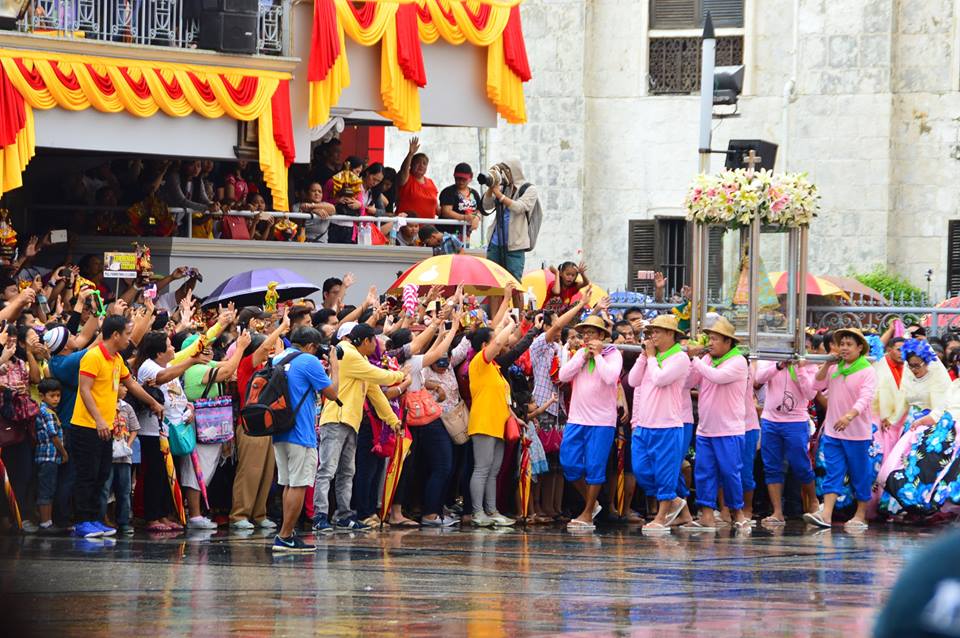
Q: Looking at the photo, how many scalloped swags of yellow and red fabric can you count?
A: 11